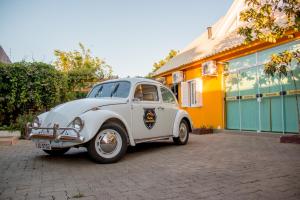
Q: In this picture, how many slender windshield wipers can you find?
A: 2